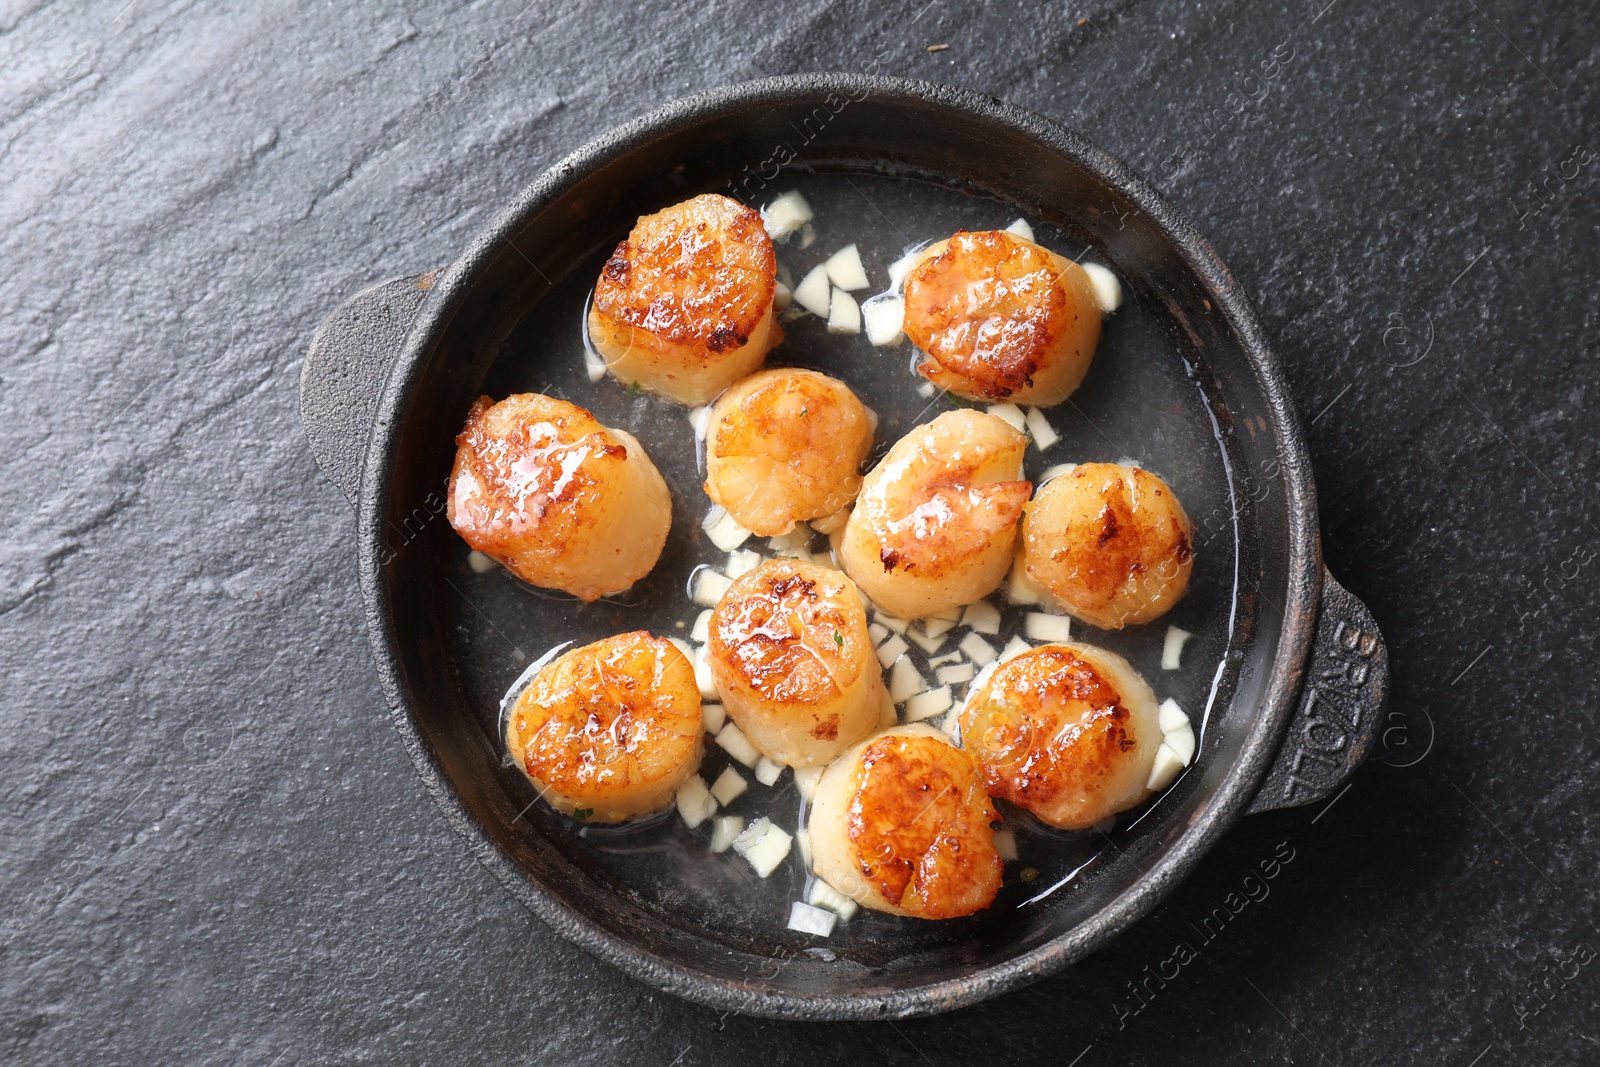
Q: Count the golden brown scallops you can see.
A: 10